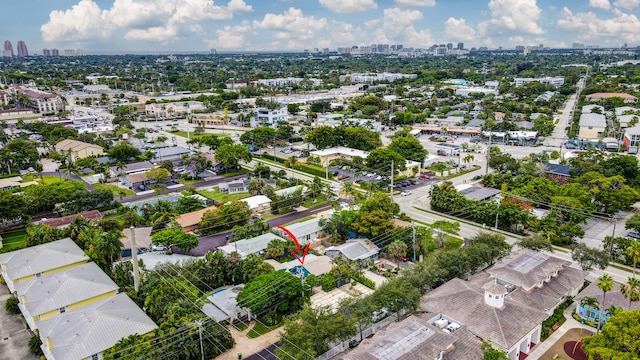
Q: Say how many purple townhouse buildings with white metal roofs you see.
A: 0